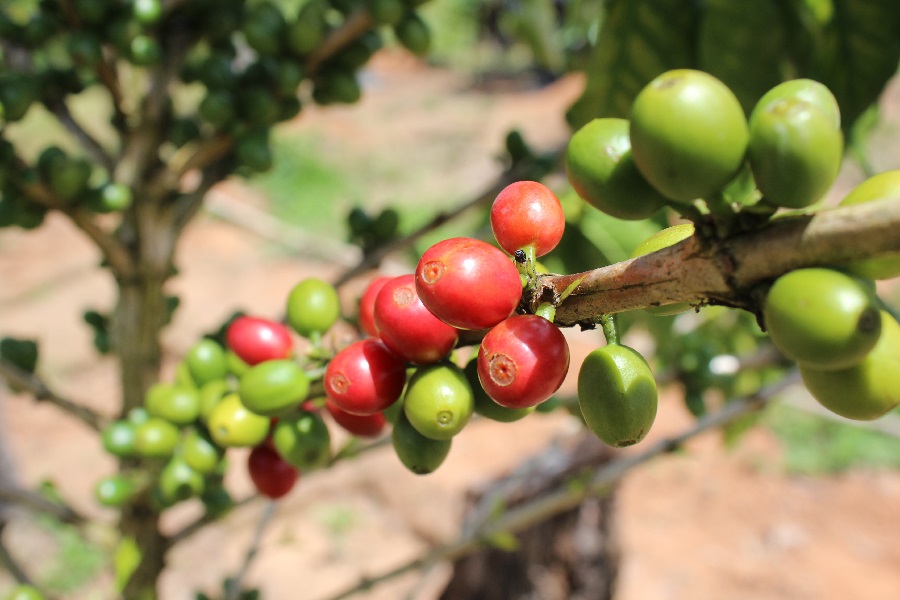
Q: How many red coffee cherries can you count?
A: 9